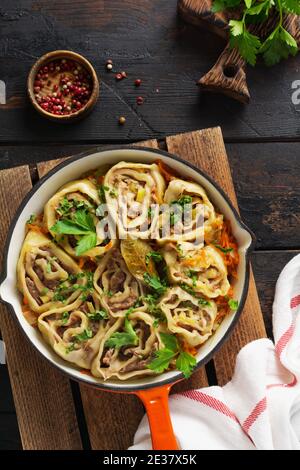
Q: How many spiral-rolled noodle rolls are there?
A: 9